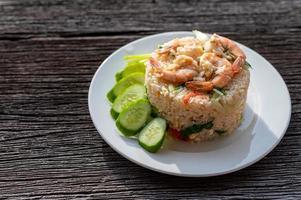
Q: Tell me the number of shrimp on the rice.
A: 4